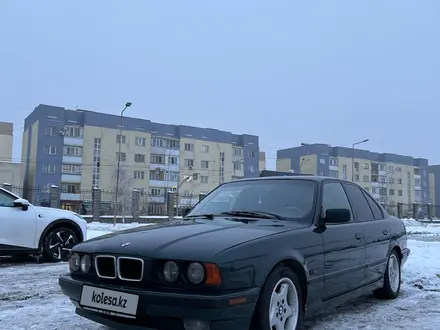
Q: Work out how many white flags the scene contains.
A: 0